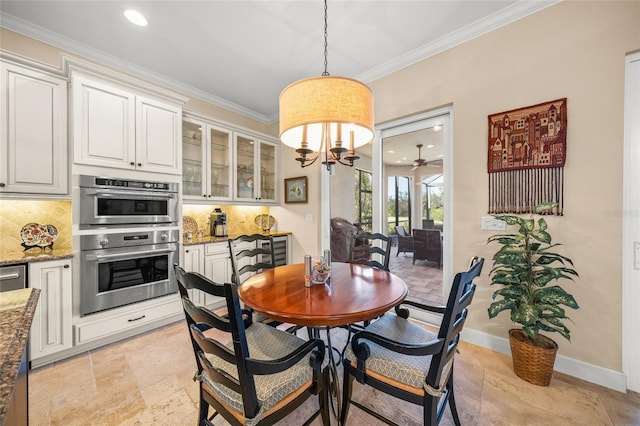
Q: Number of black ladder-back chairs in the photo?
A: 4